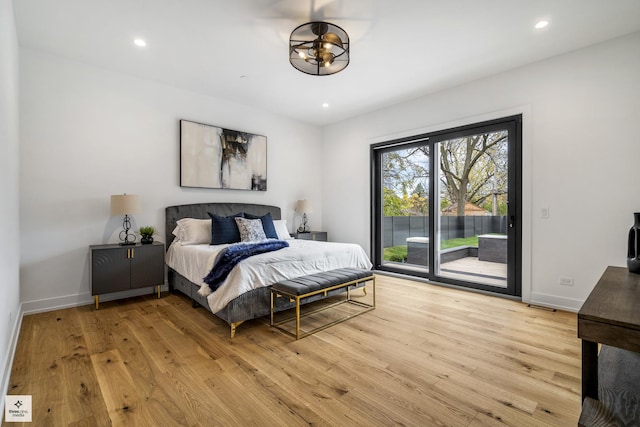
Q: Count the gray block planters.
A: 2